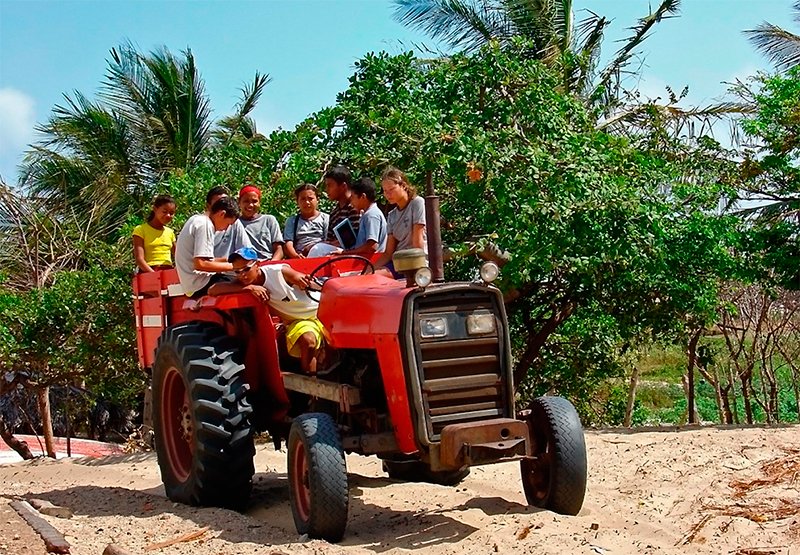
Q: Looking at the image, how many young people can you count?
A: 9